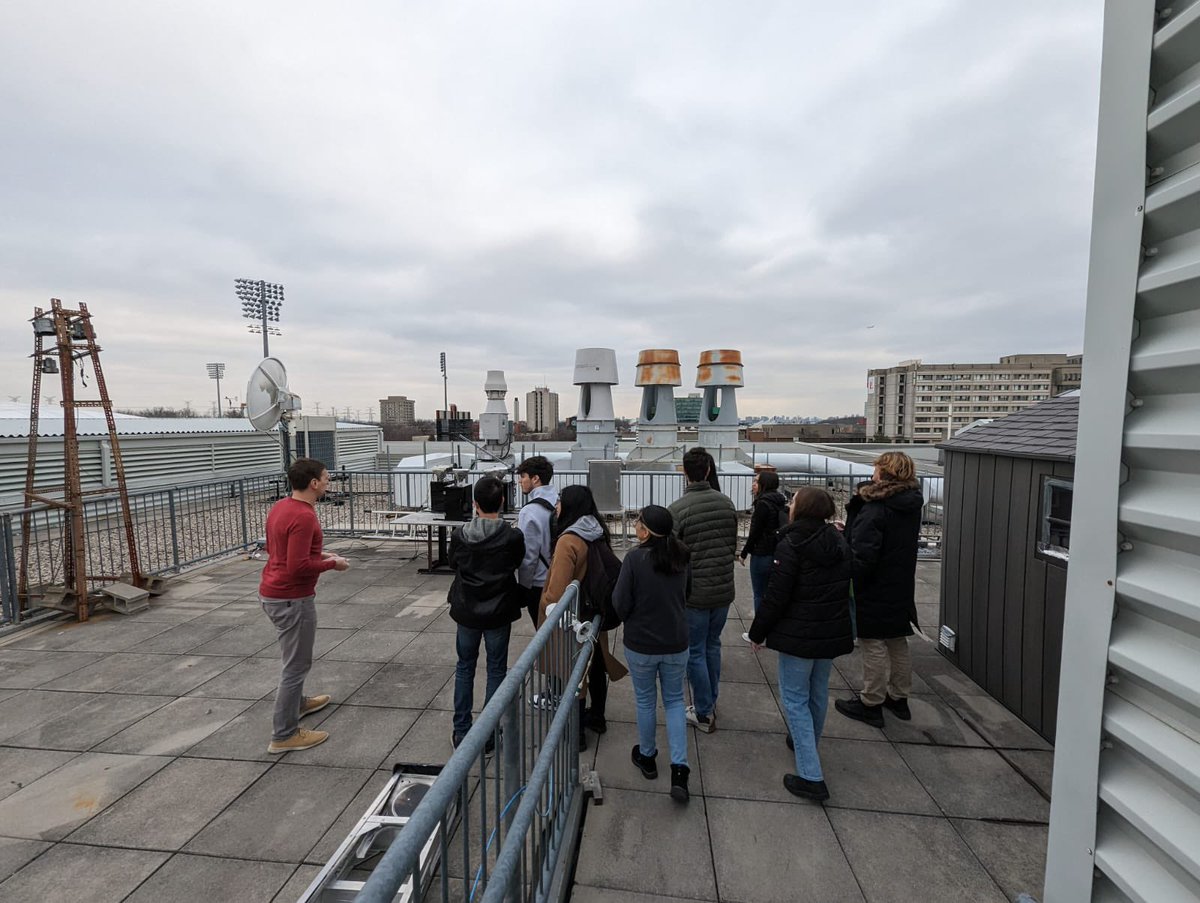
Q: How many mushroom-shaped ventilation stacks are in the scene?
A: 3